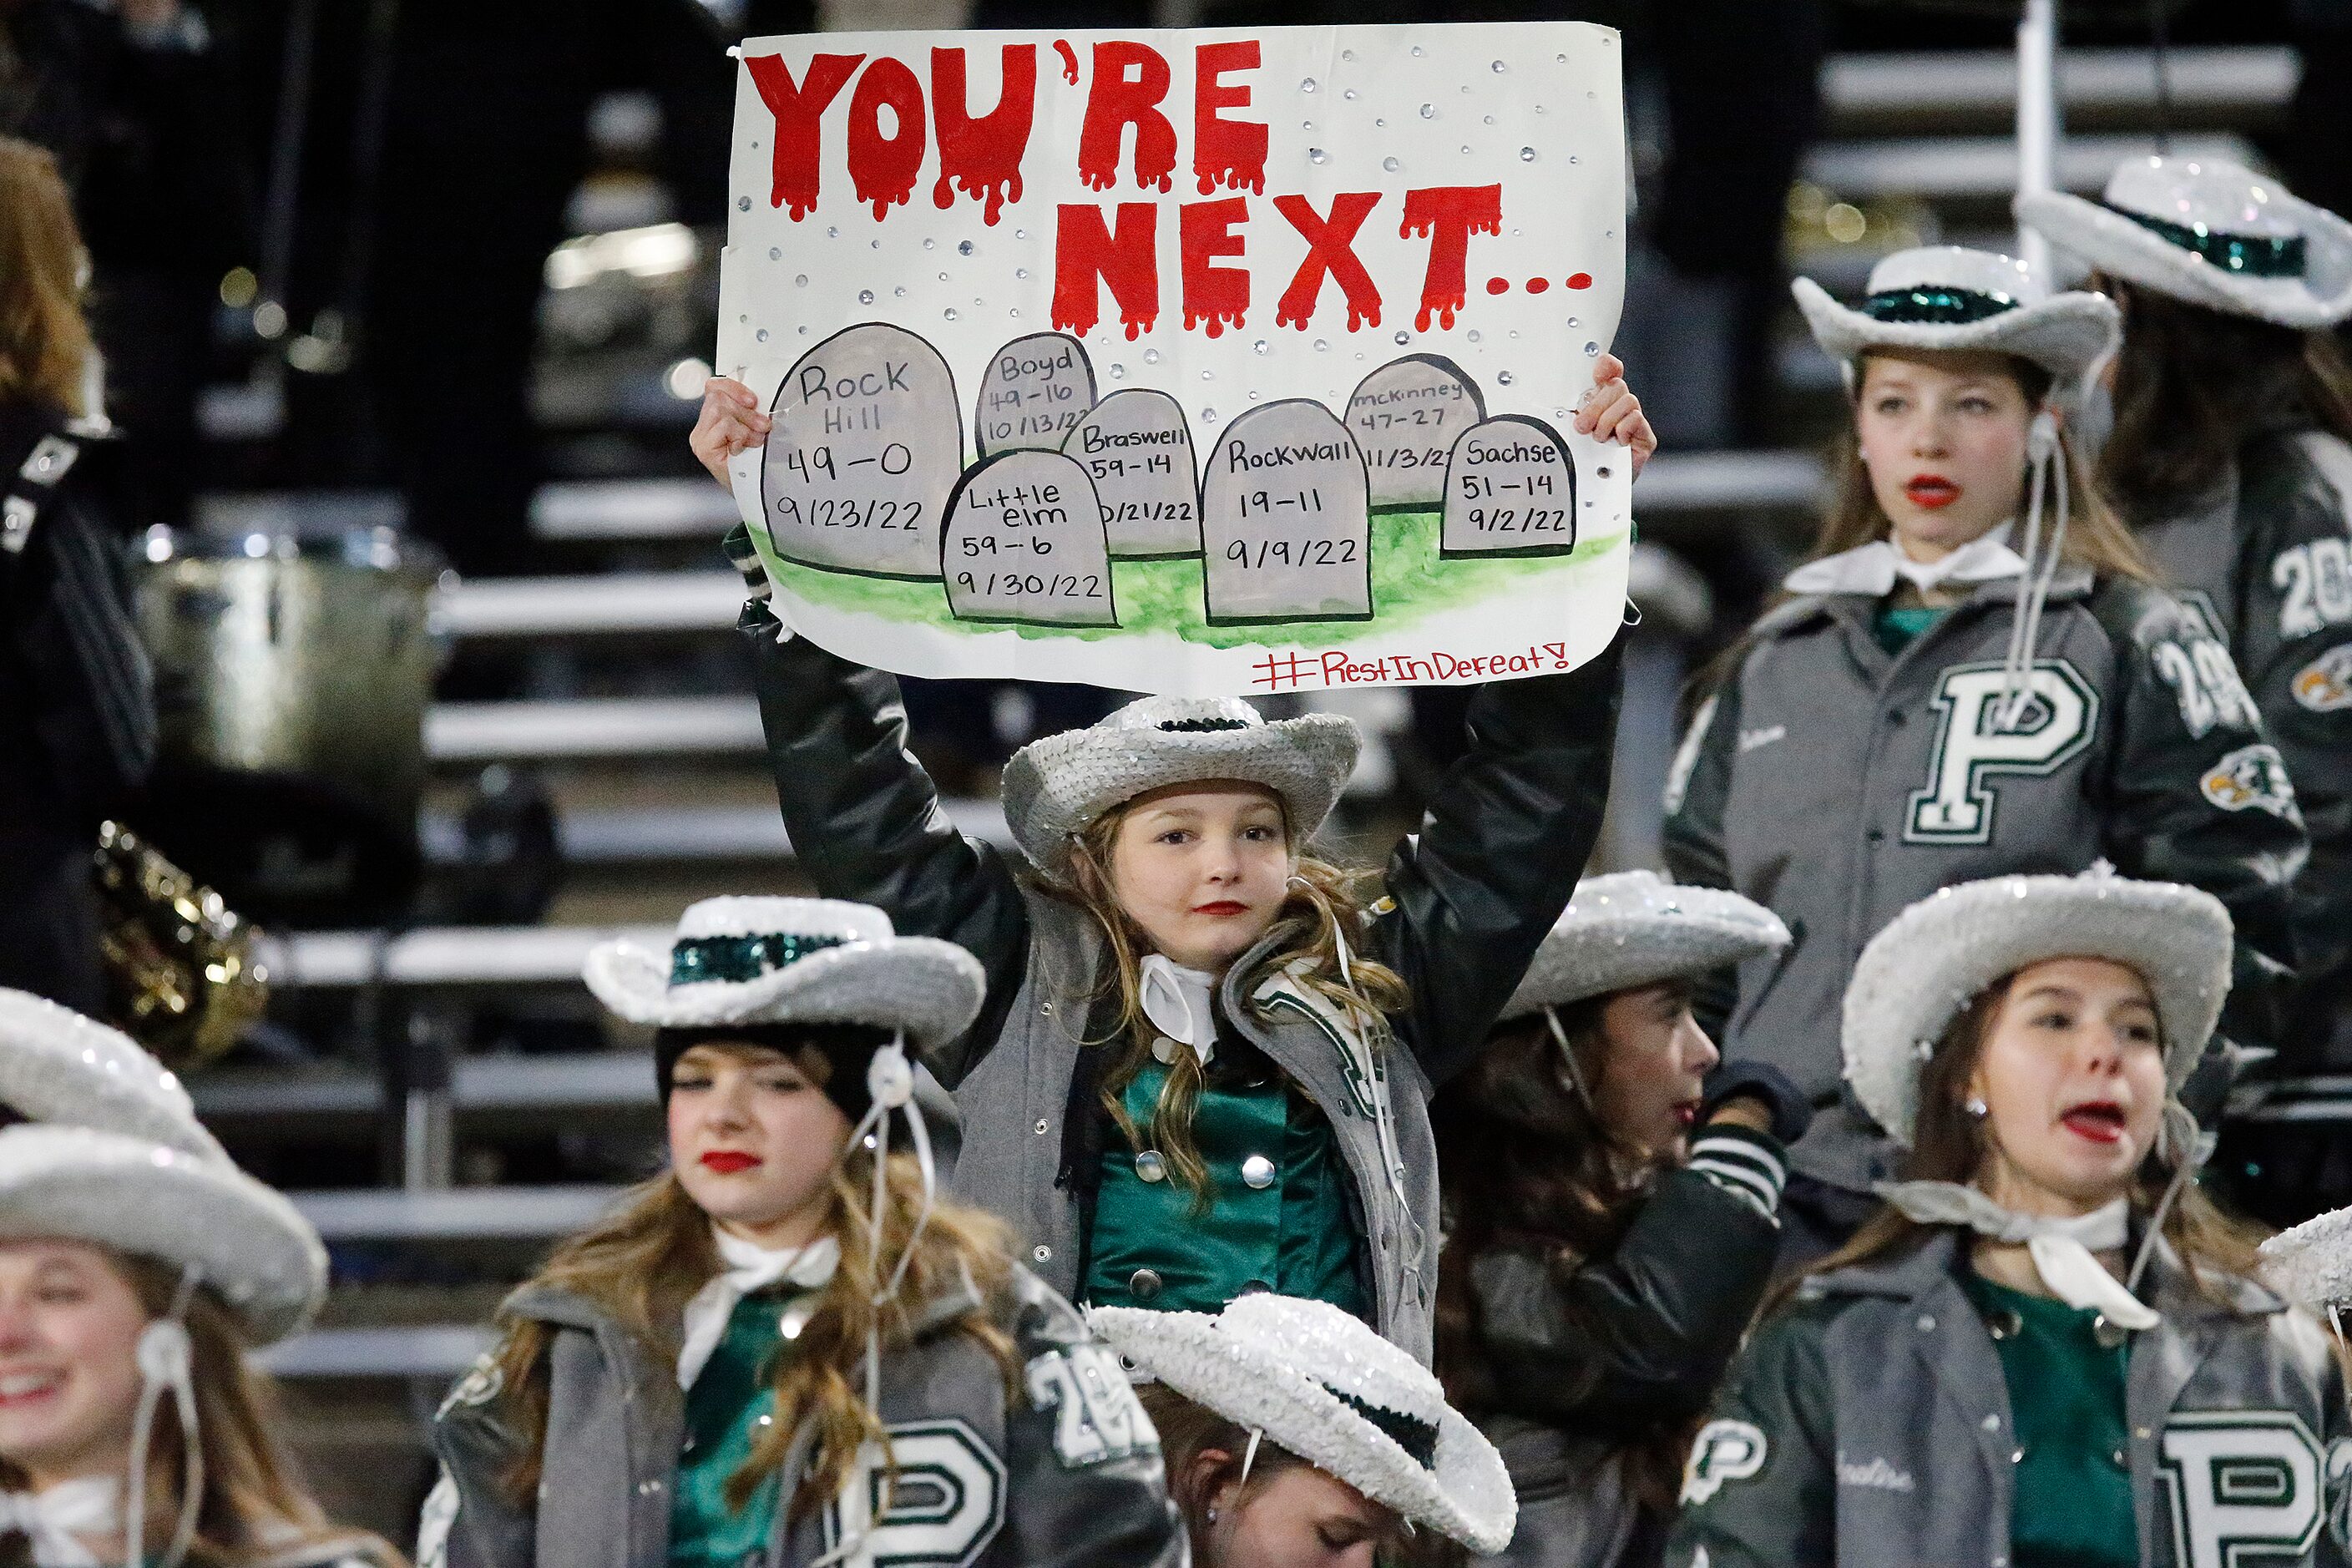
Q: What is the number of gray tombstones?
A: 7